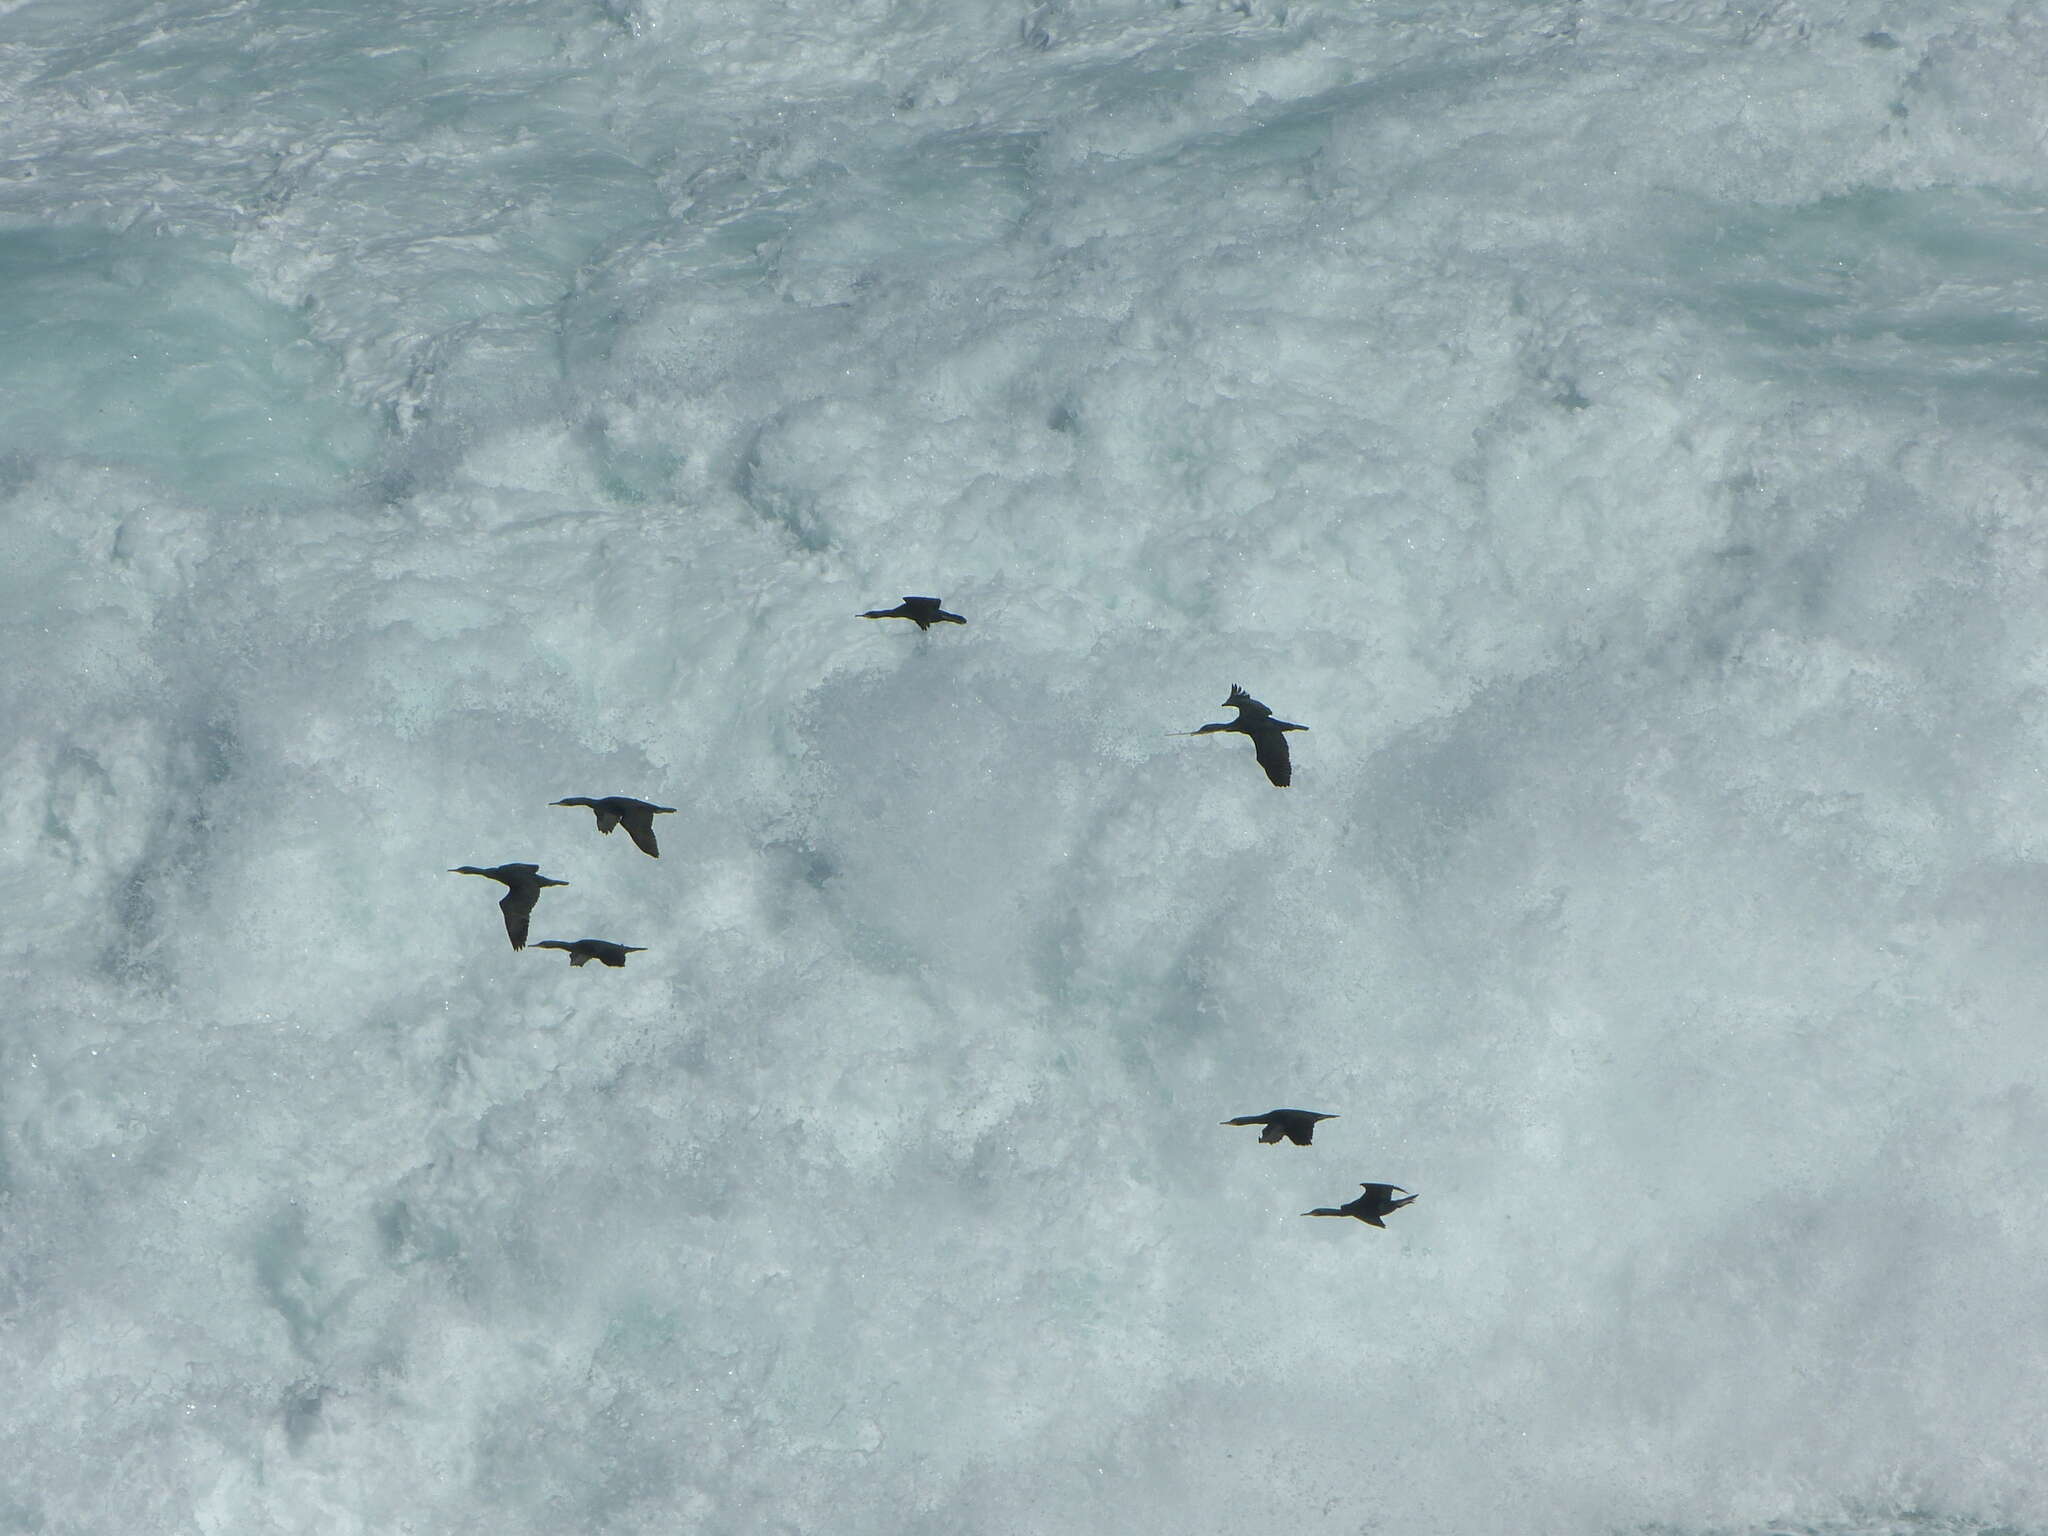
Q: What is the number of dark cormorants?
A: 7